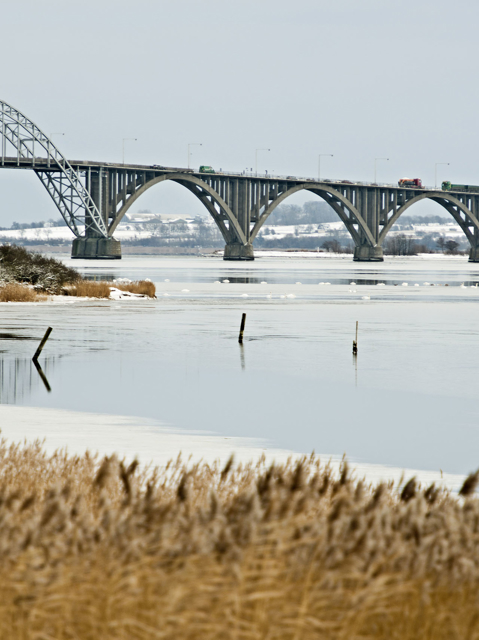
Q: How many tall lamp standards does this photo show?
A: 7